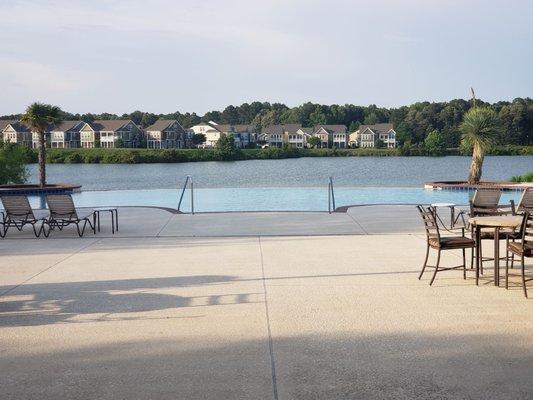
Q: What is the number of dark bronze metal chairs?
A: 3